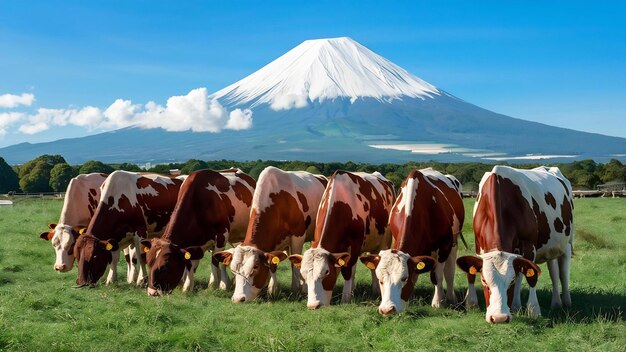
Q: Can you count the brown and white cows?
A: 7